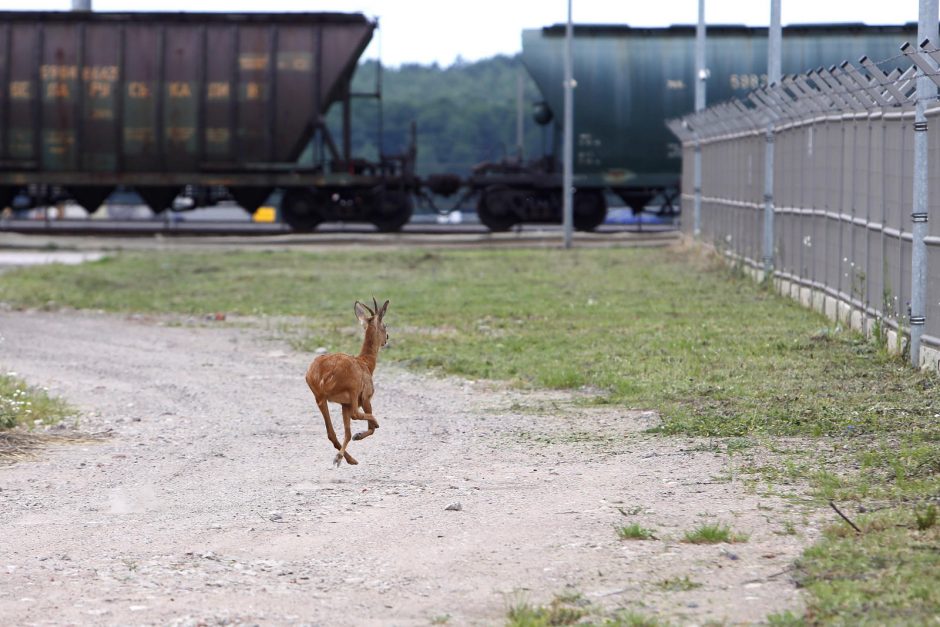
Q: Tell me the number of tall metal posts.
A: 4